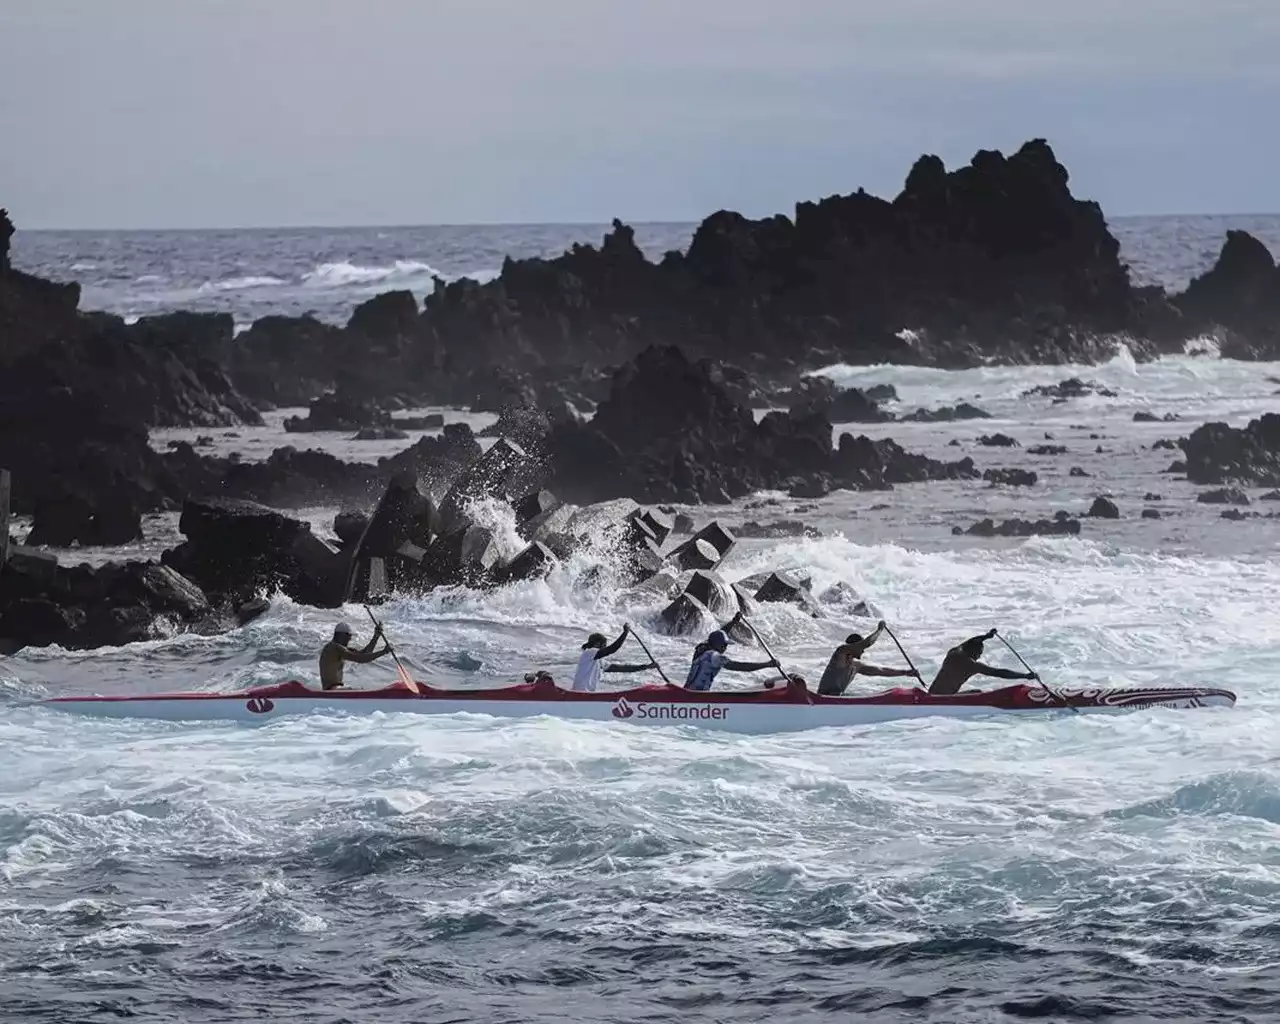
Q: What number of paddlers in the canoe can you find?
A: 5